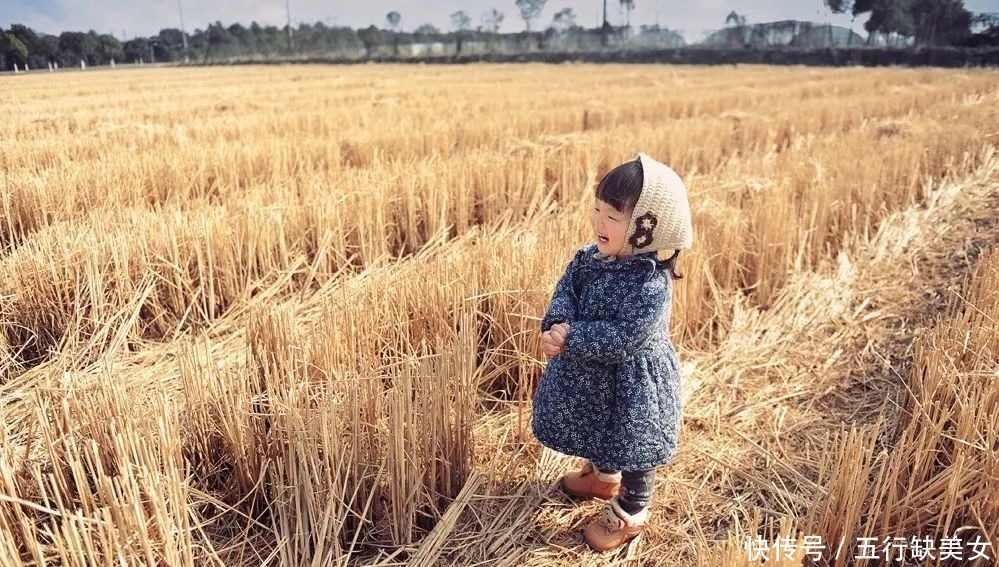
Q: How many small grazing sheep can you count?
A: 0